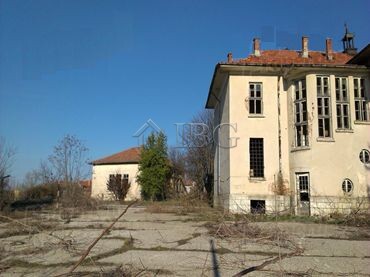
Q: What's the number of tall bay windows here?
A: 4